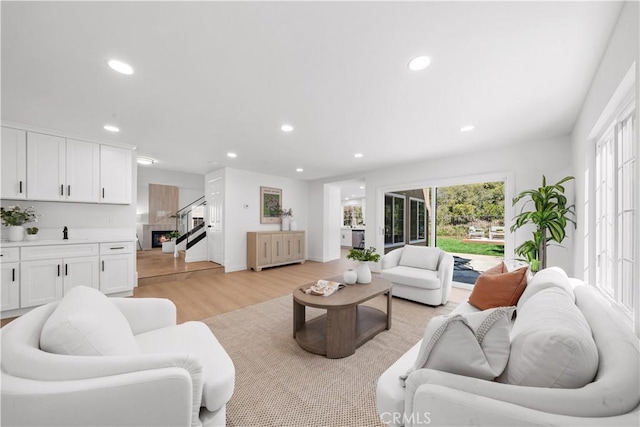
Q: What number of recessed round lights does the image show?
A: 8